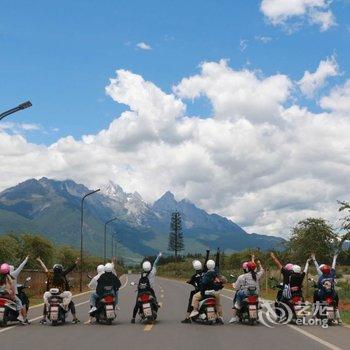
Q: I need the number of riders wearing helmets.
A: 14